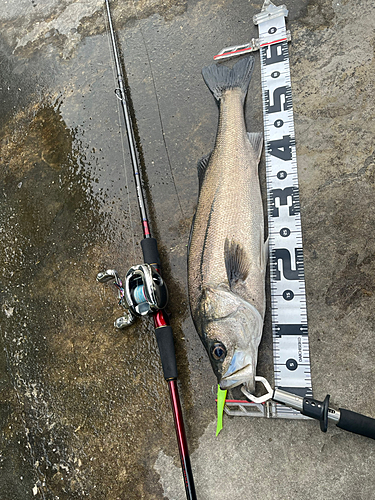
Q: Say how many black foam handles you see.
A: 3